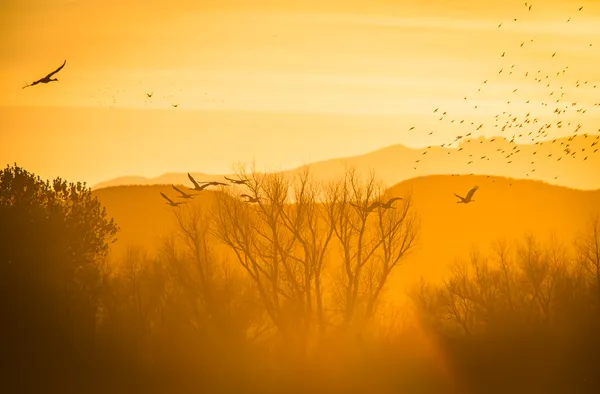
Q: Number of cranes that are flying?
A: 10